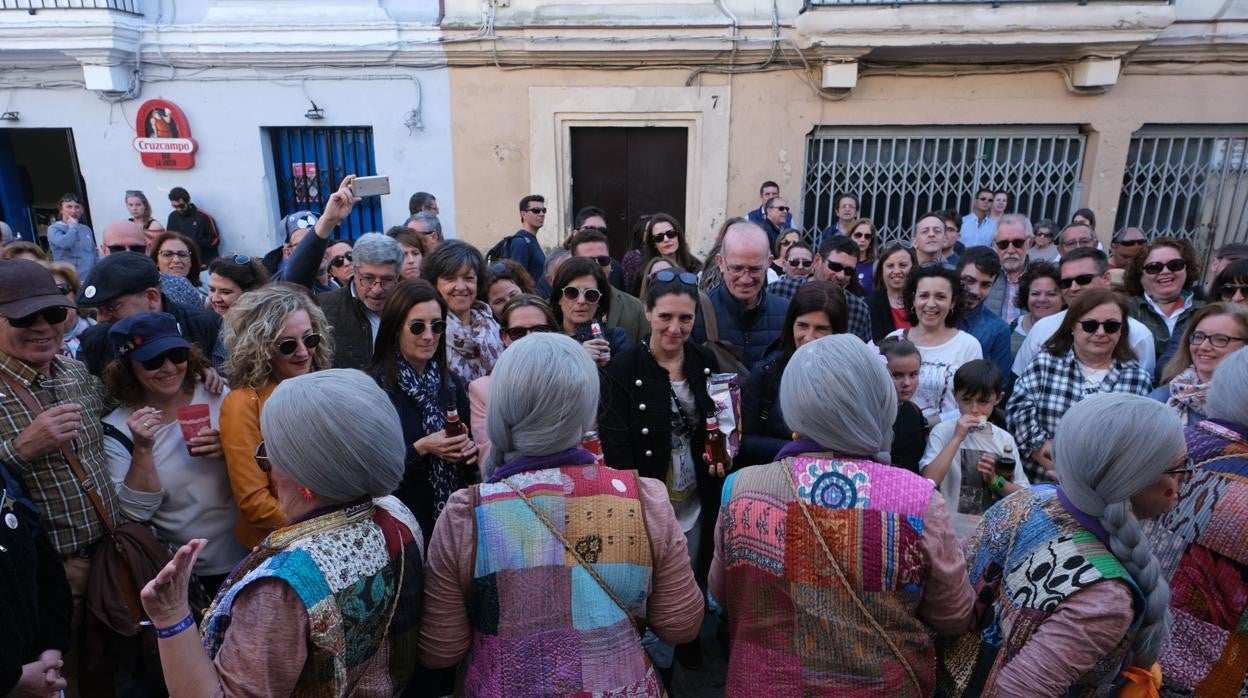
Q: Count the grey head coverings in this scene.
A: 5